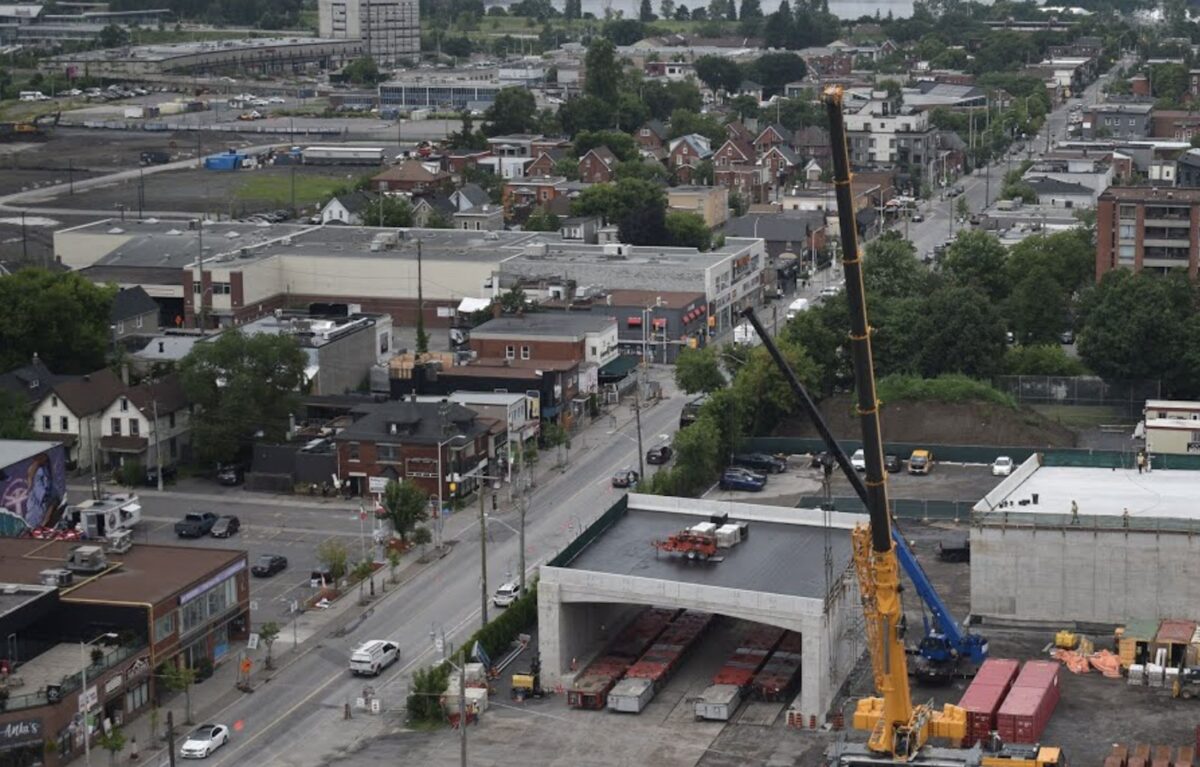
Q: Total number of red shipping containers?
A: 2